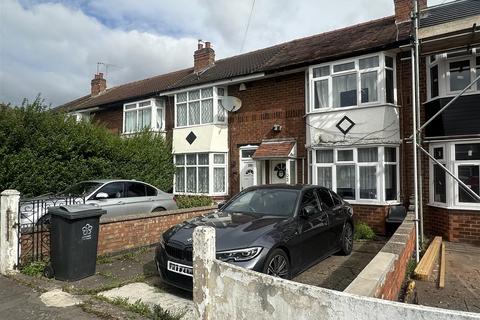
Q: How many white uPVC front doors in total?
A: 2